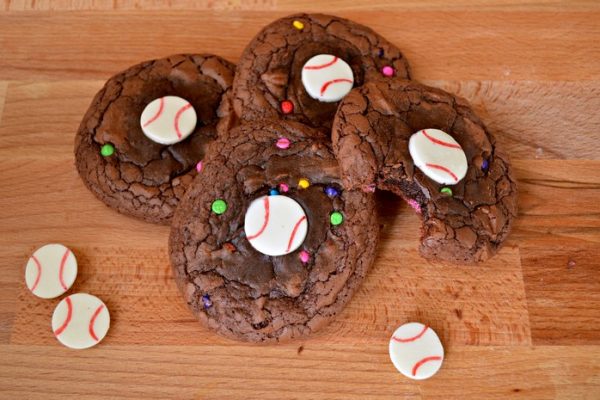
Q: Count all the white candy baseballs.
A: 7